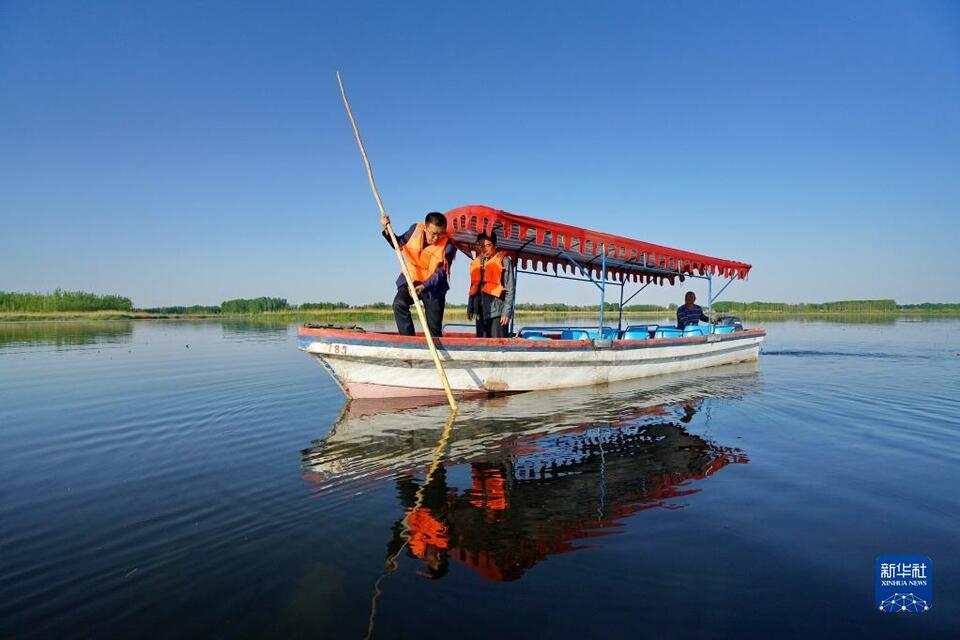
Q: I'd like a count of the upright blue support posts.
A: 4